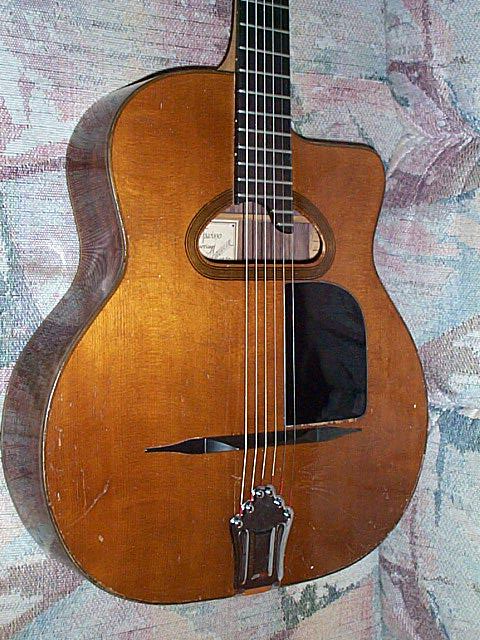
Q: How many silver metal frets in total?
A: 13